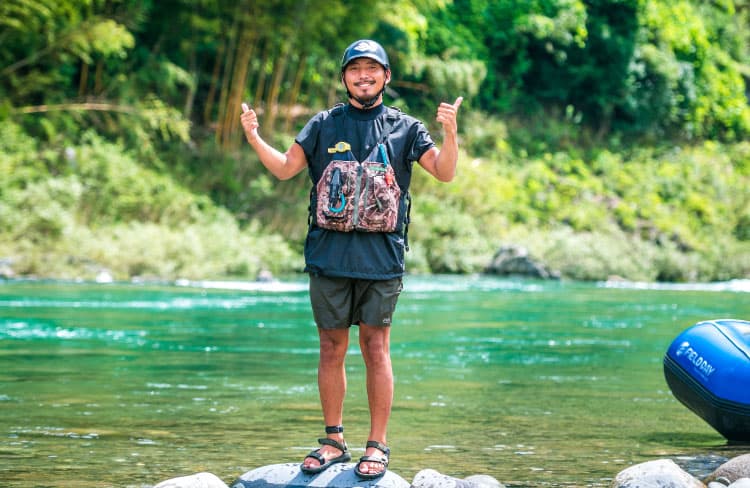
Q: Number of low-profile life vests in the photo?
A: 1